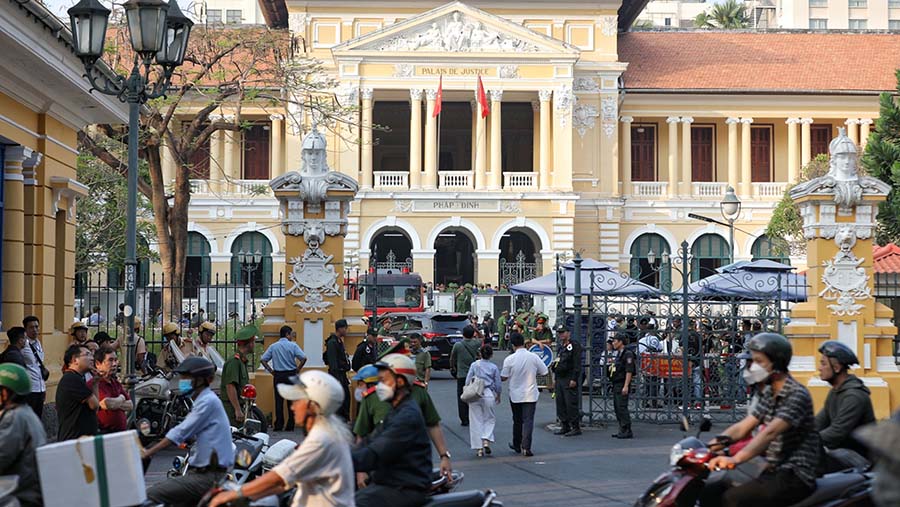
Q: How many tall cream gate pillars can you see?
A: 2